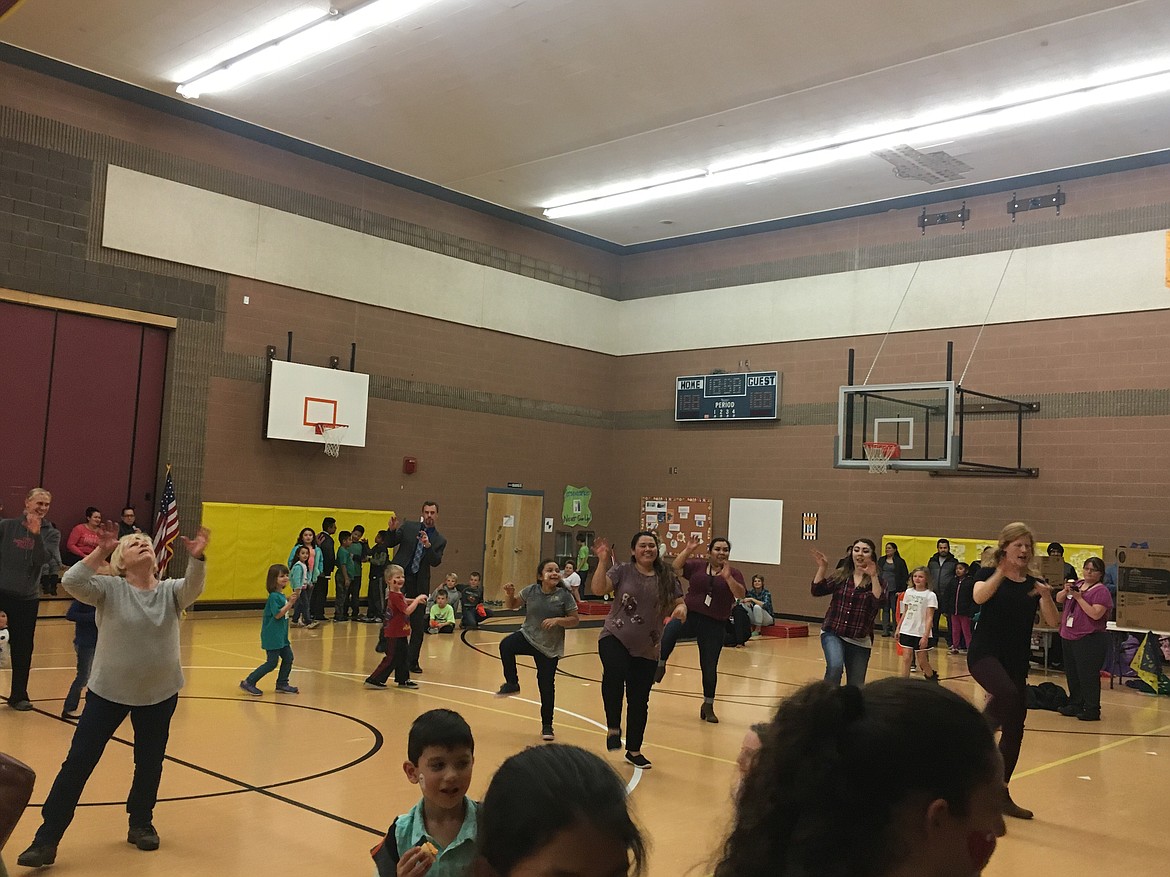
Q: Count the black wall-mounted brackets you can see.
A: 2